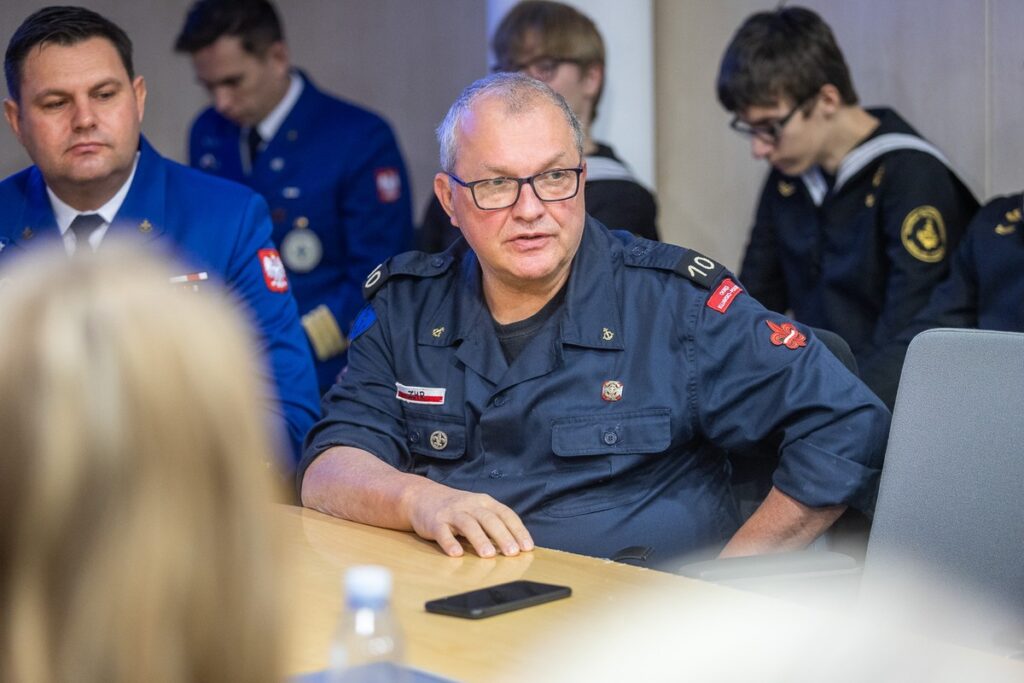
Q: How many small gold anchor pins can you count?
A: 2